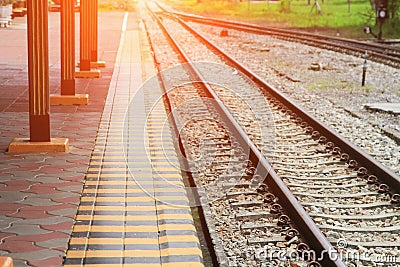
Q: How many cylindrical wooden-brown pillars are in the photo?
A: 4